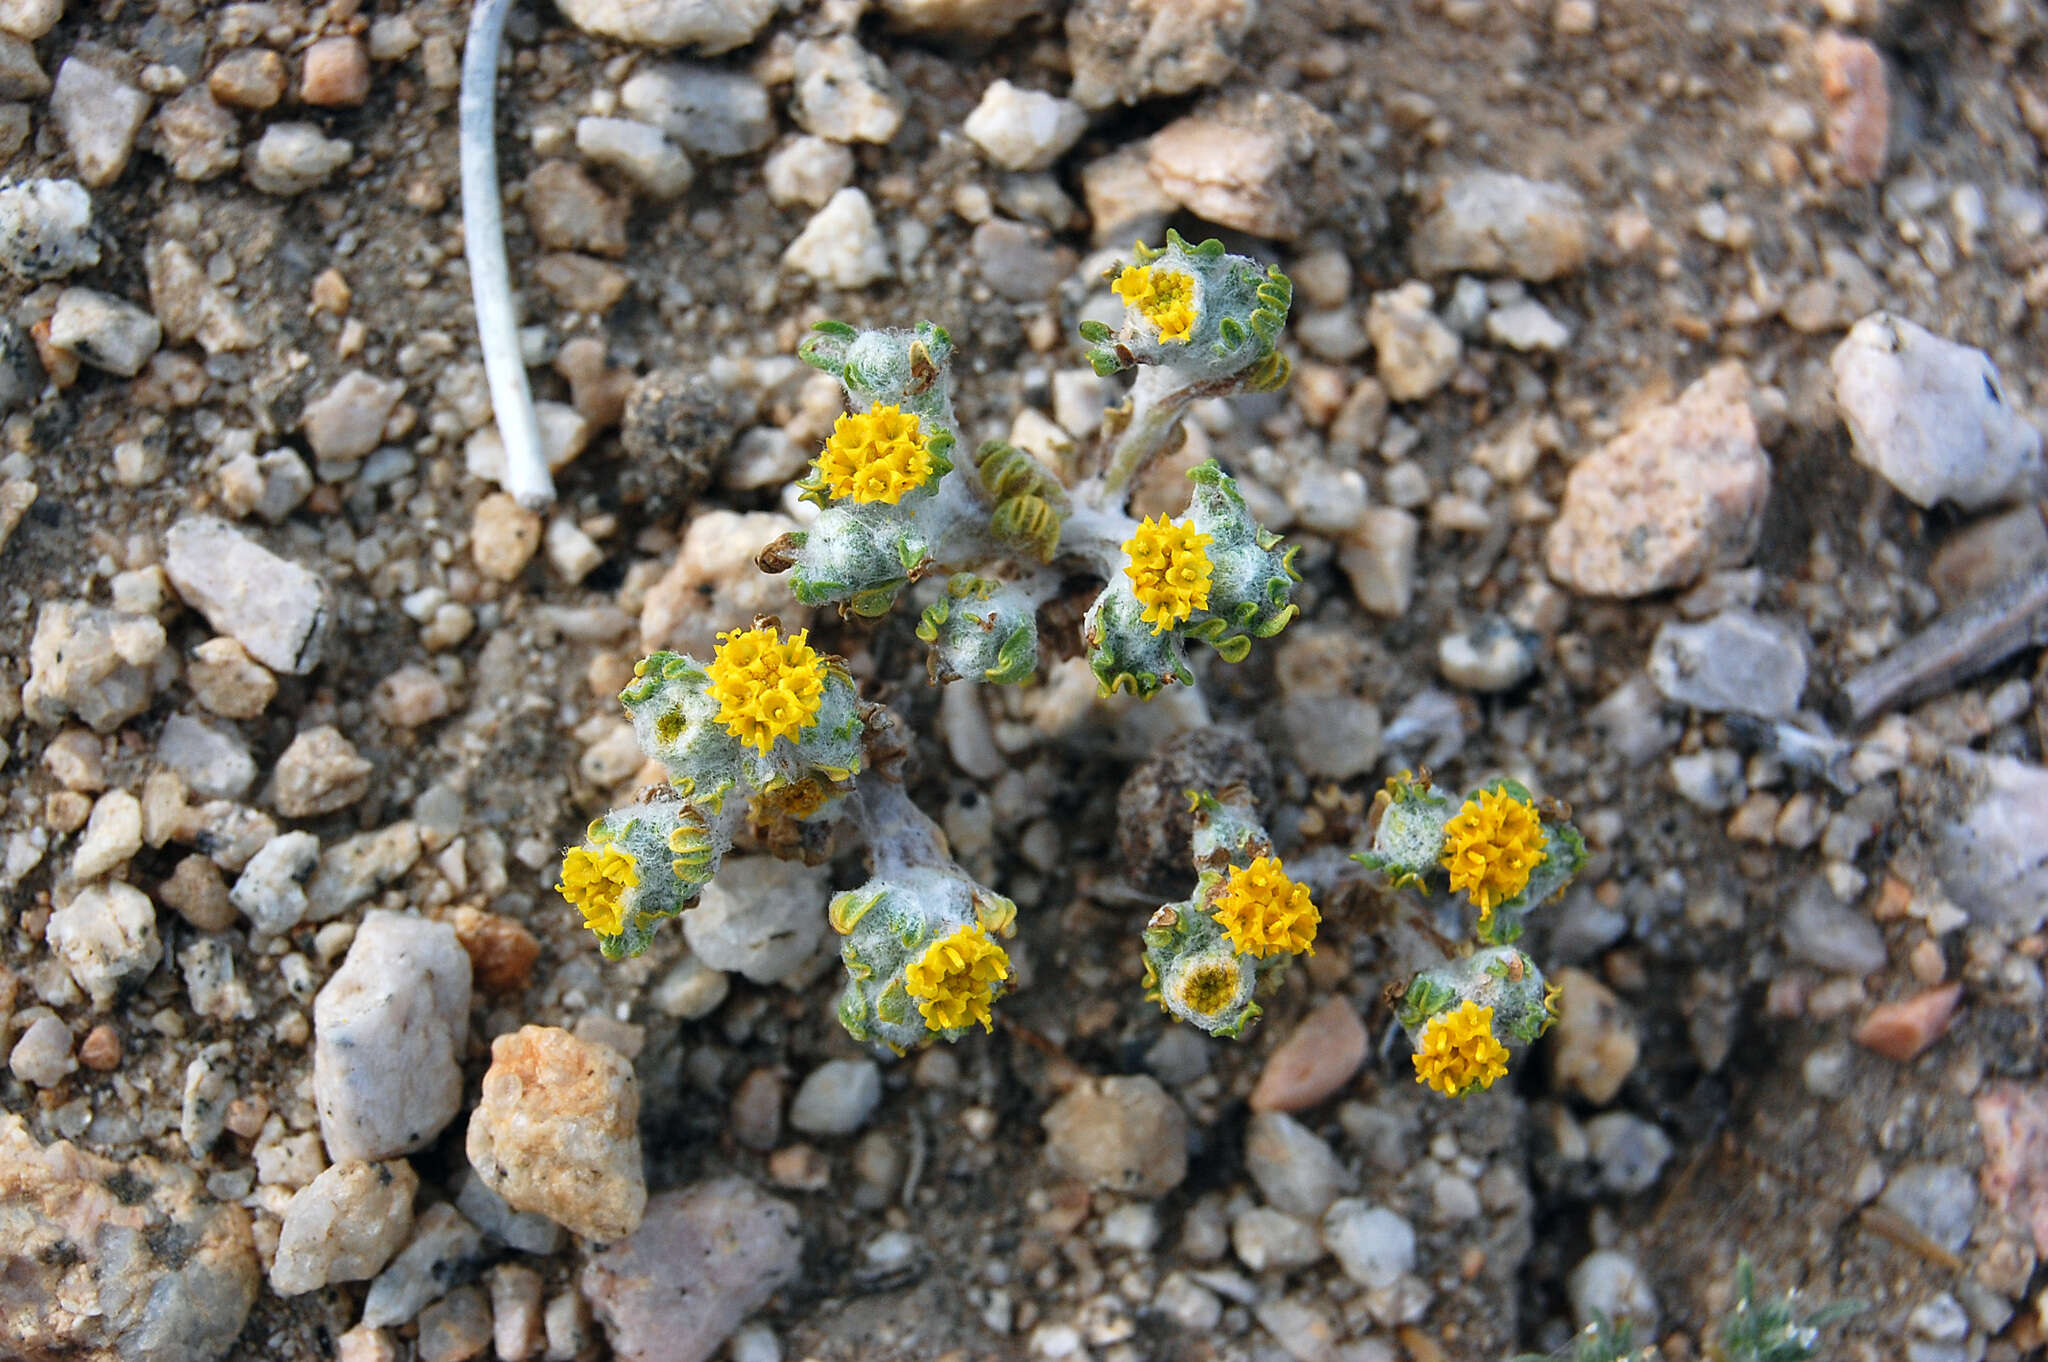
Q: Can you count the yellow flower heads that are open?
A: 9